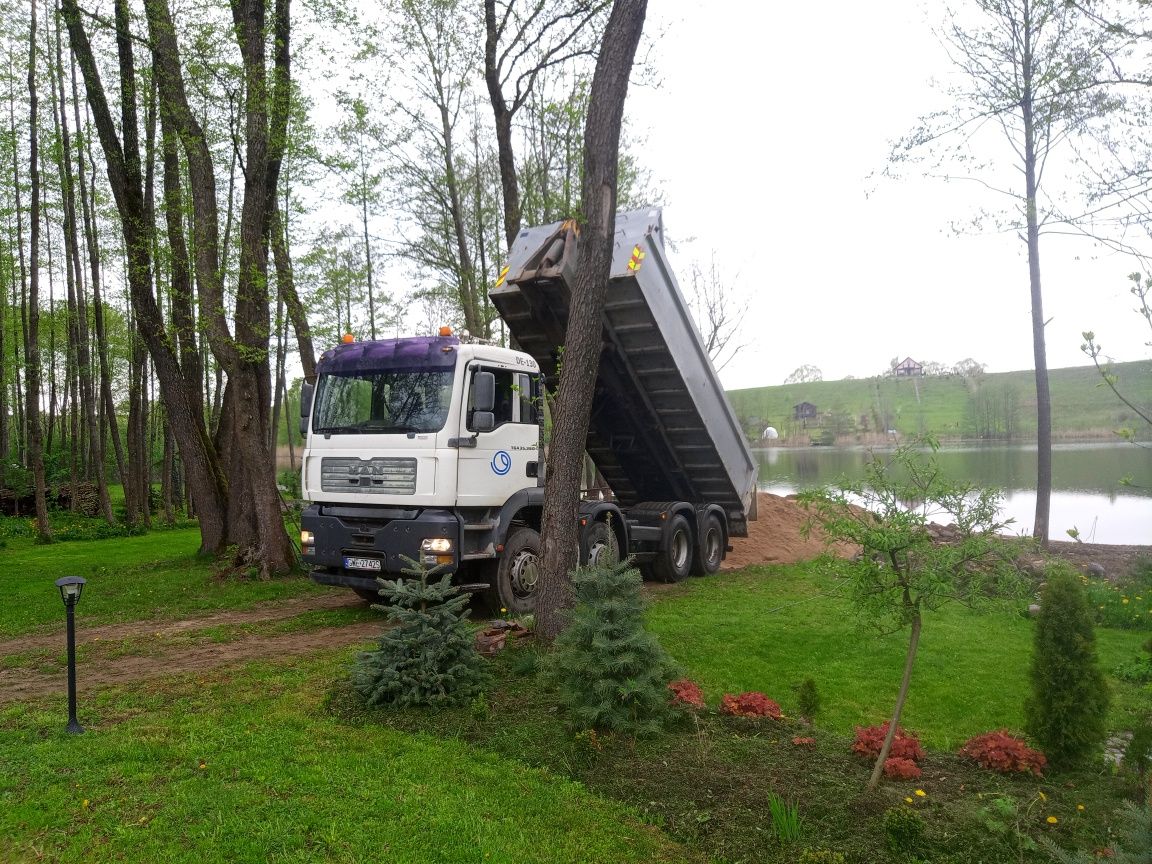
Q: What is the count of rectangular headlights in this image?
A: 2